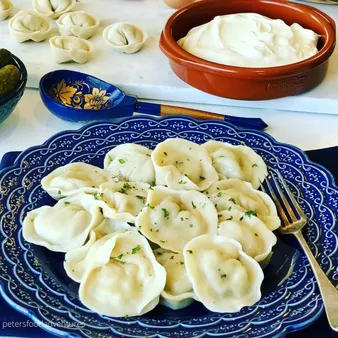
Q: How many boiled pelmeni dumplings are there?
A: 13